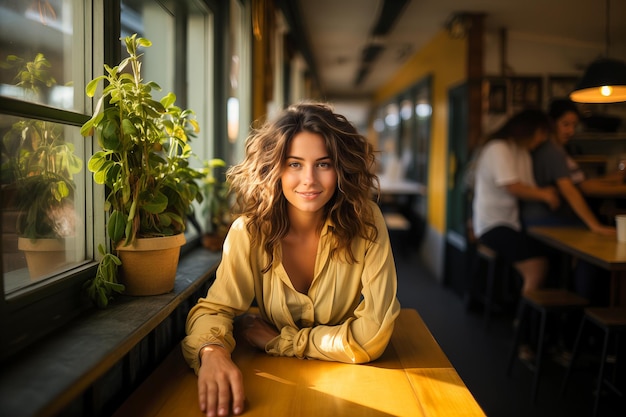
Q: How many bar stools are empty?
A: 2